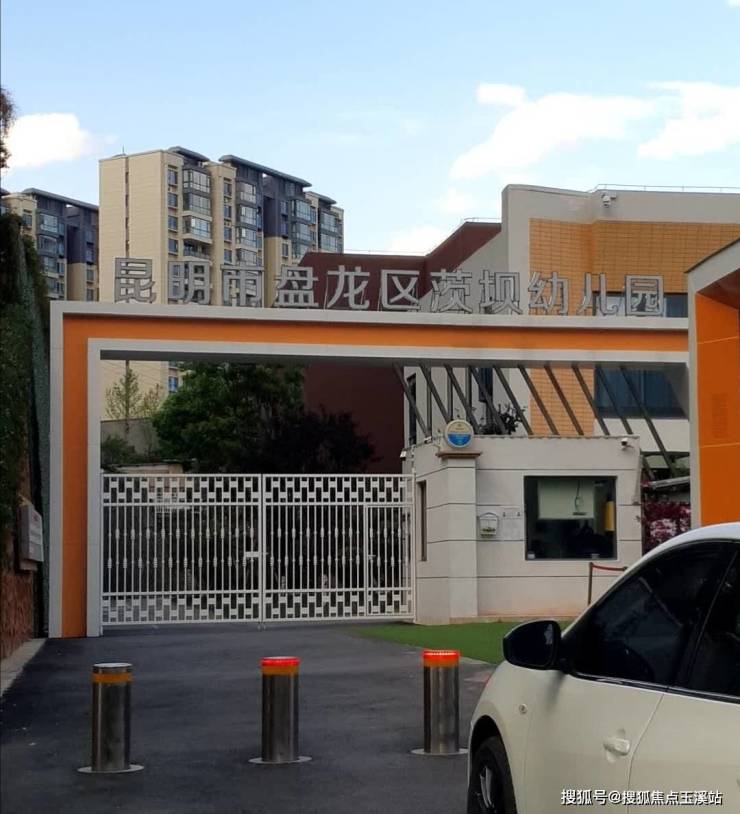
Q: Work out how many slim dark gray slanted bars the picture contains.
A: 10